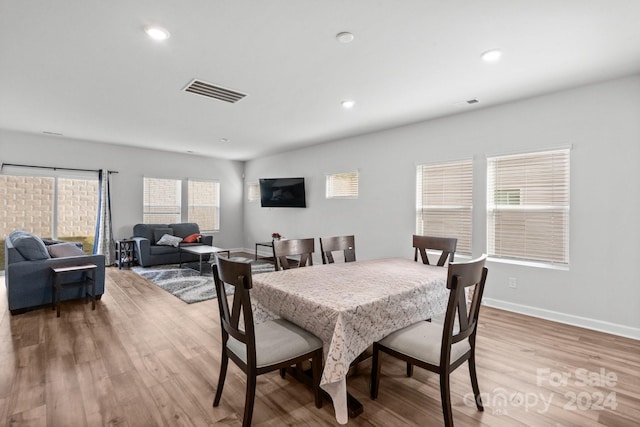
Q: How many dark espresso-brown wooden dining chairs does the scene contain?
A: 5